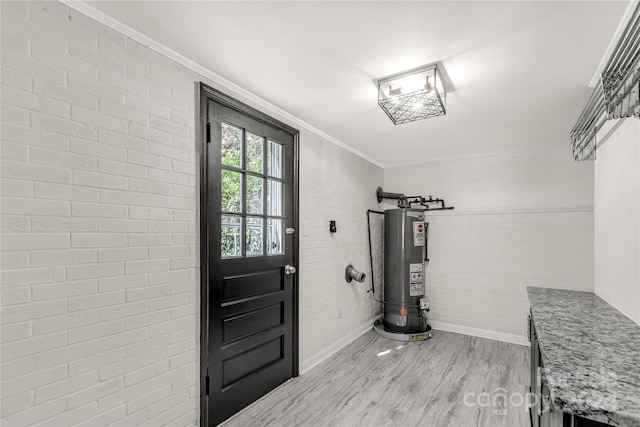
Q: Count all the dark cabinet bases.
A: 1